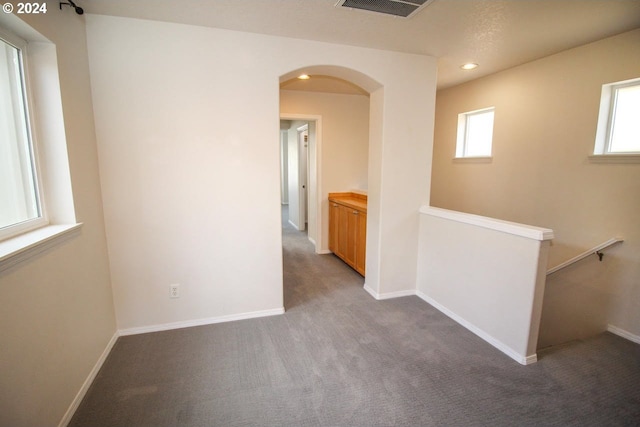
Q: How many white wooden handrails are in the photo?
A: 1